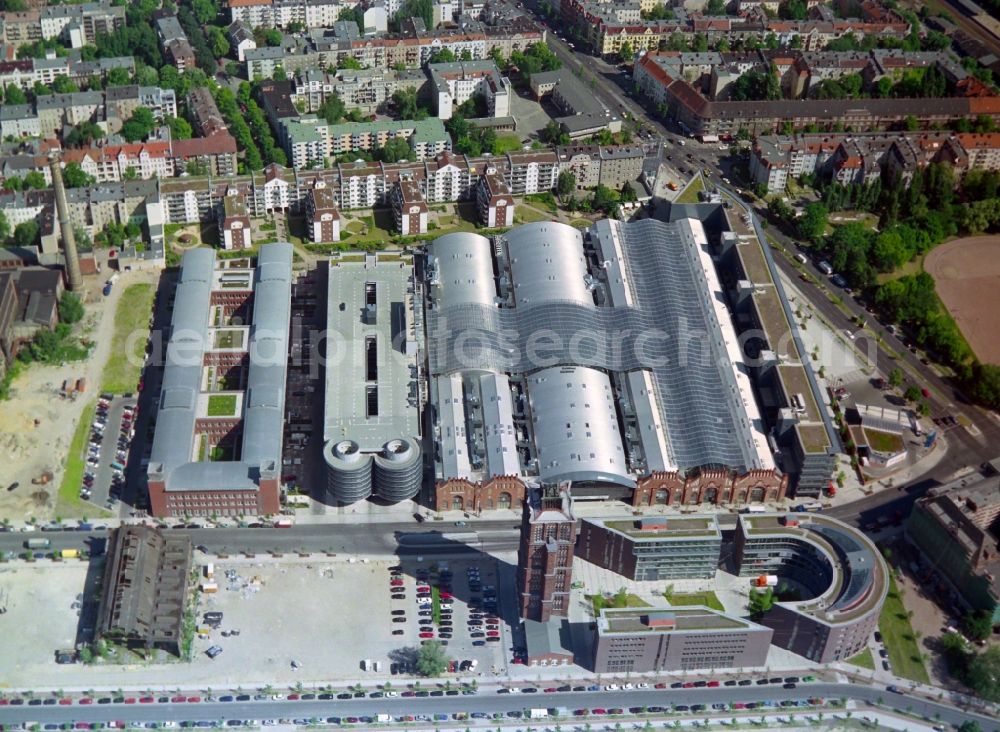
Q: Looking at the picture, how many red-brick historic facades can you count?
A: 5